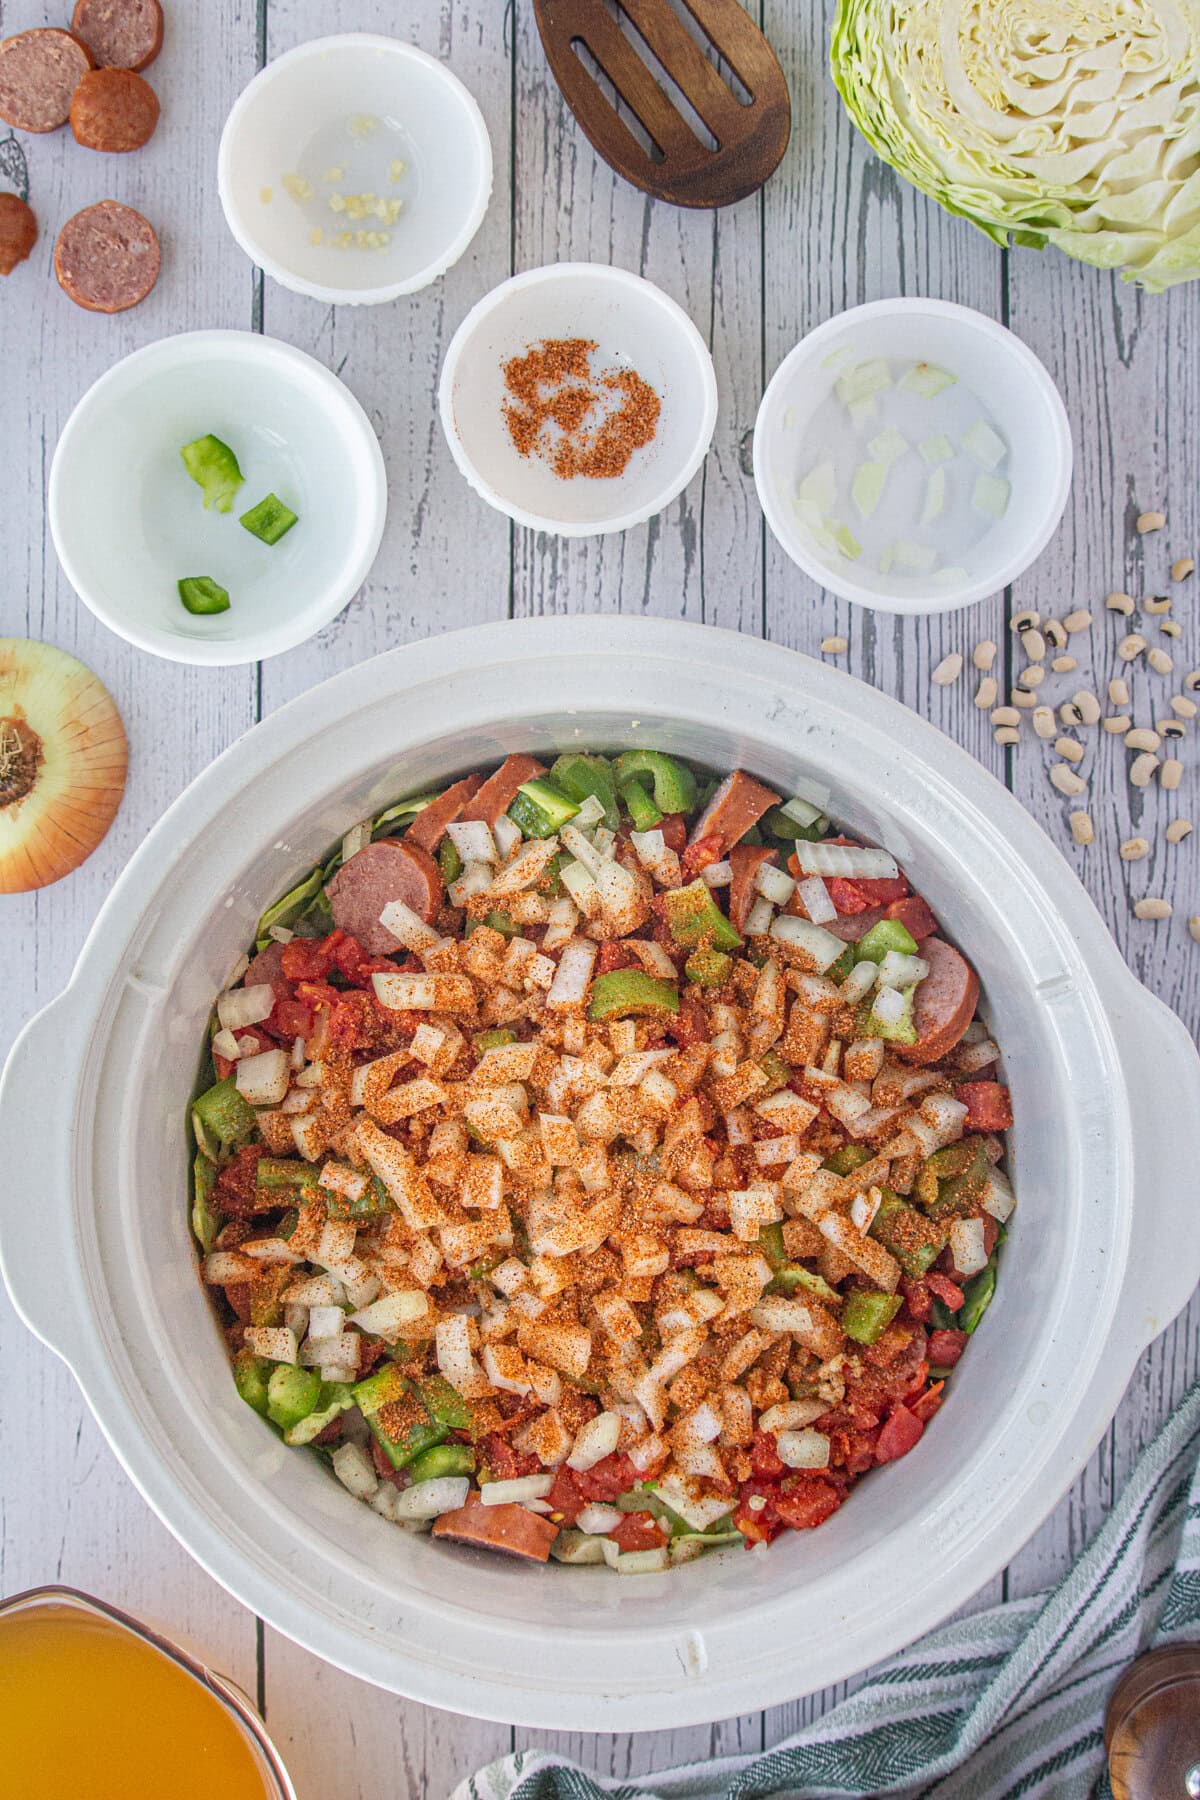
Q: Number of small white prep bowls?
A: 4